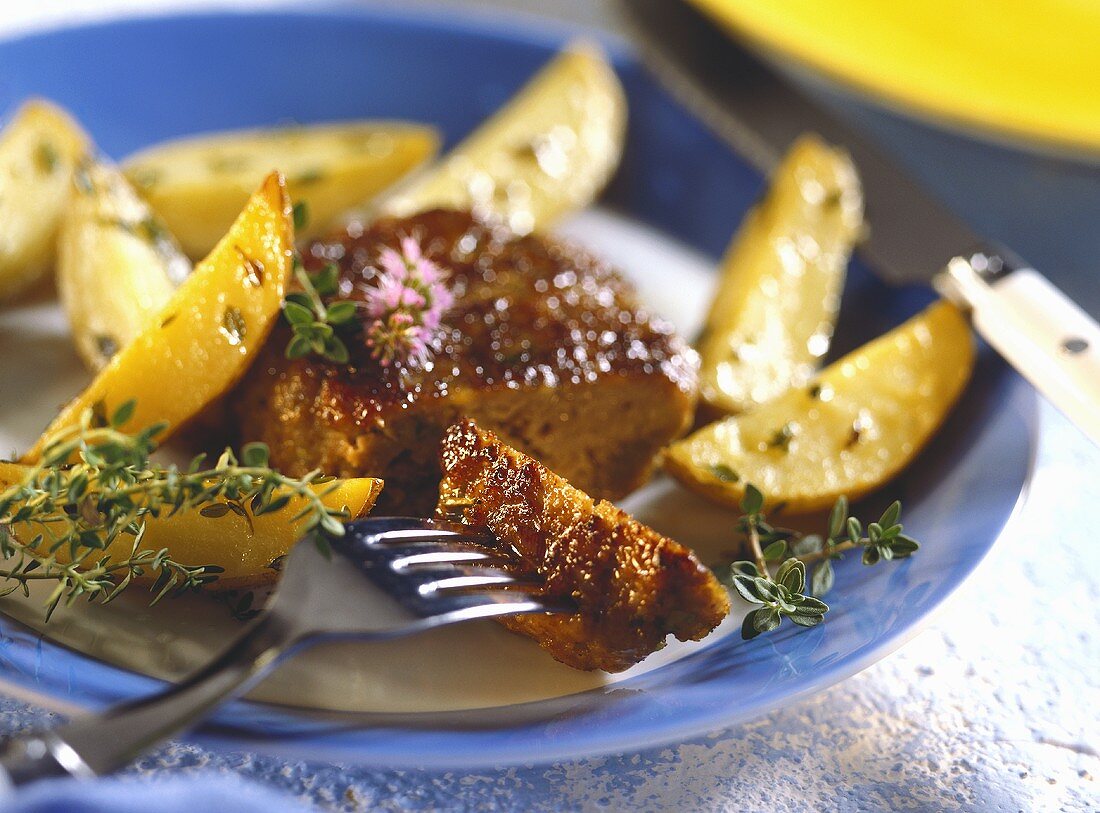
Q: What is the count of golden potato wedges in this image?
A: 8